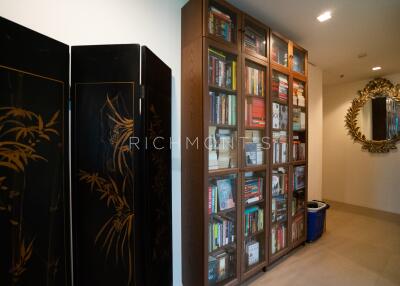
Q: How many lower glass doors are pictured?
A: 4